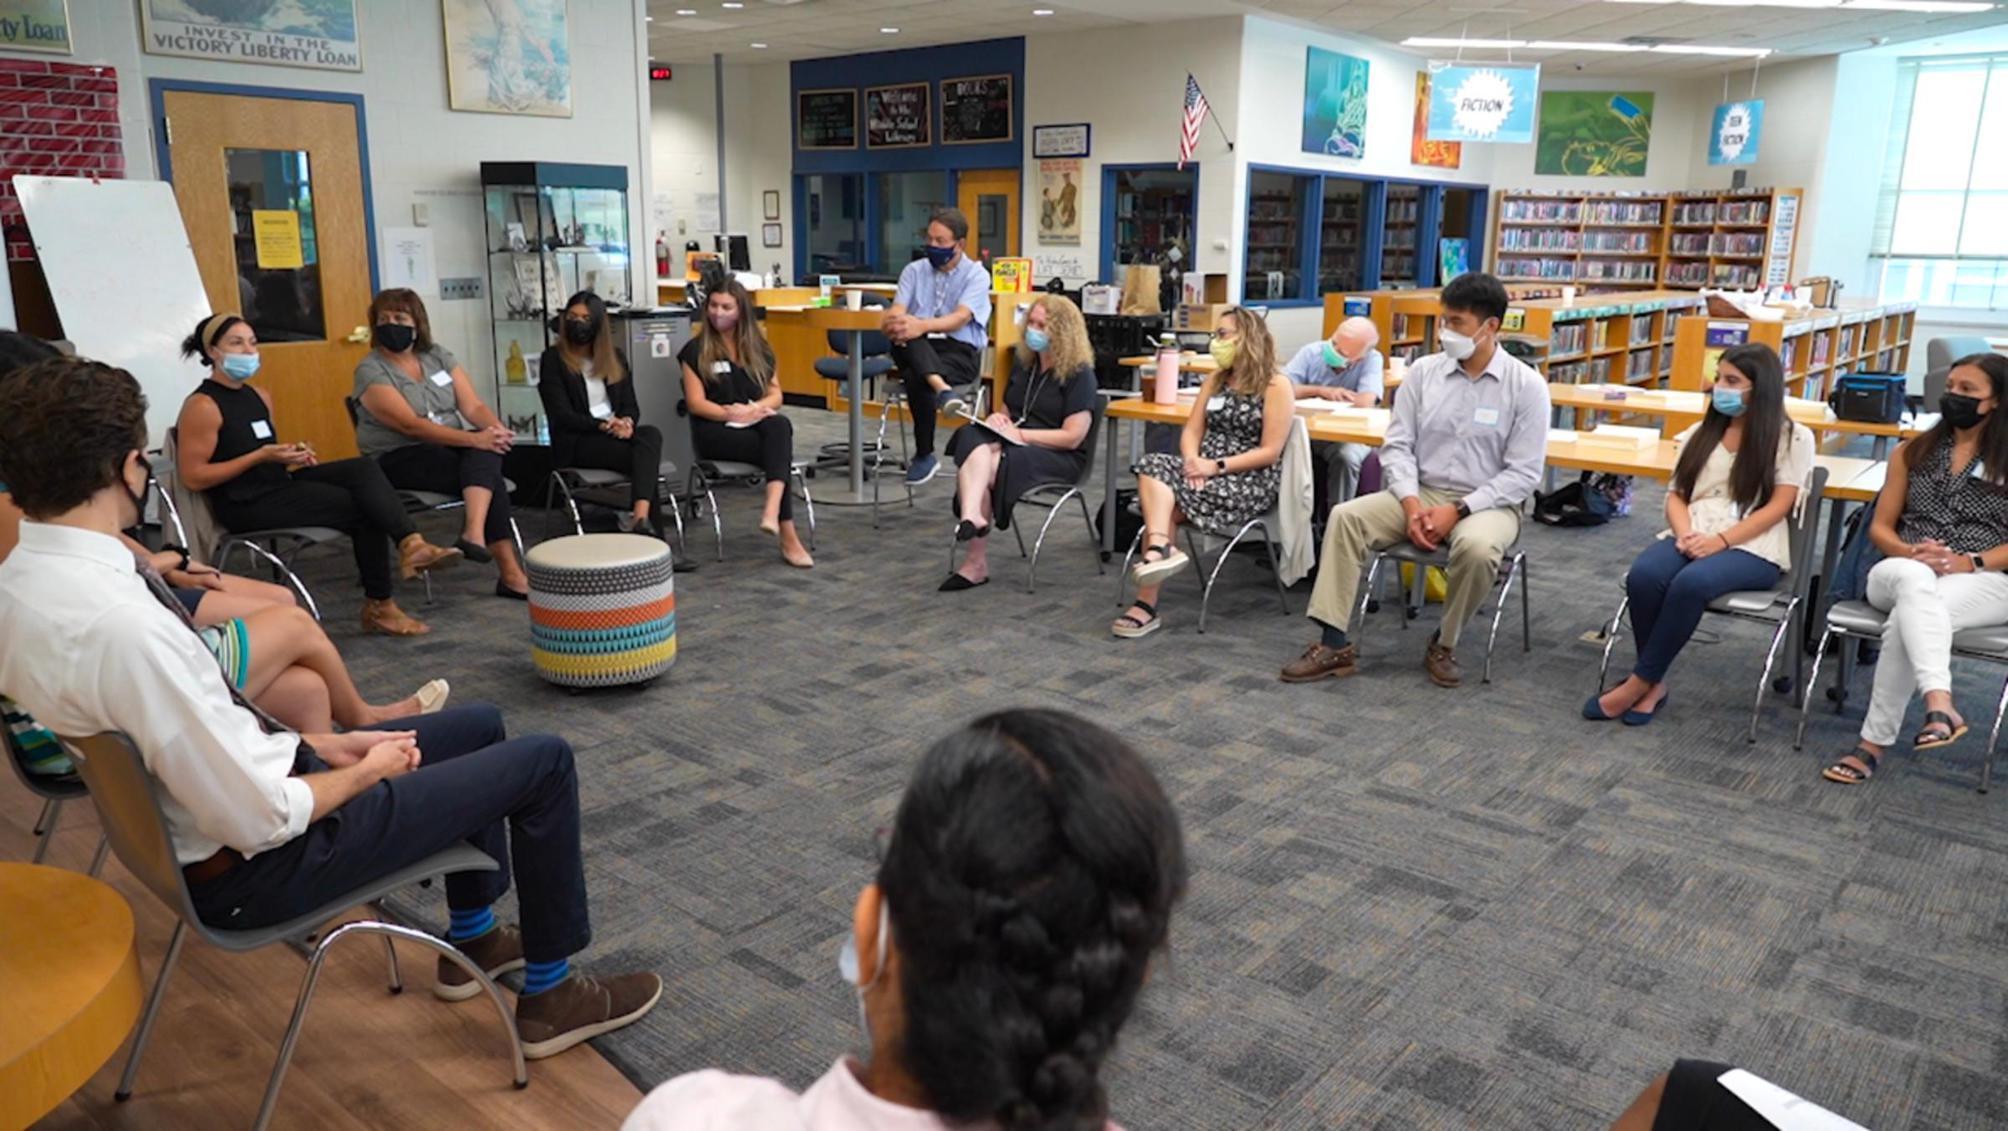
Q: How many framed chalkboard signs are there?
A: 3